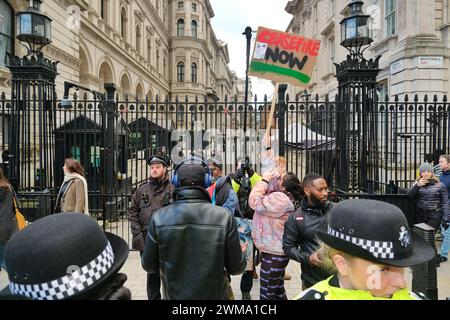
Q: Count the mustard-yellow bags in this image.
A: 1